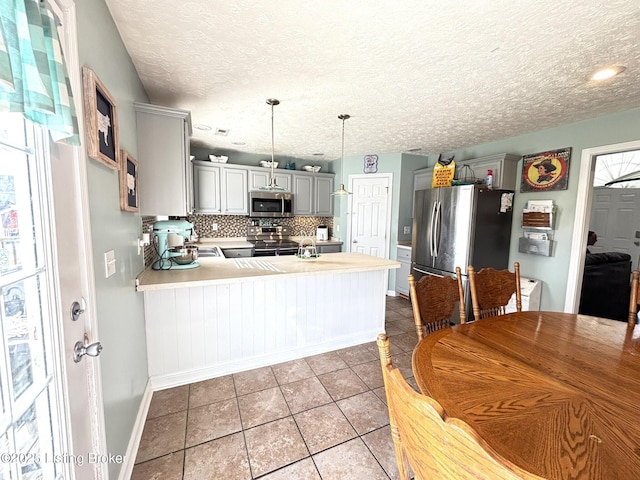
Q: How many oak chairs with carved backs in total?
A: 4